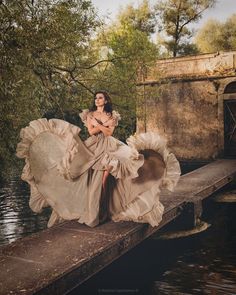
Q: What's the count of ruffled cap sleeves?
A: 2